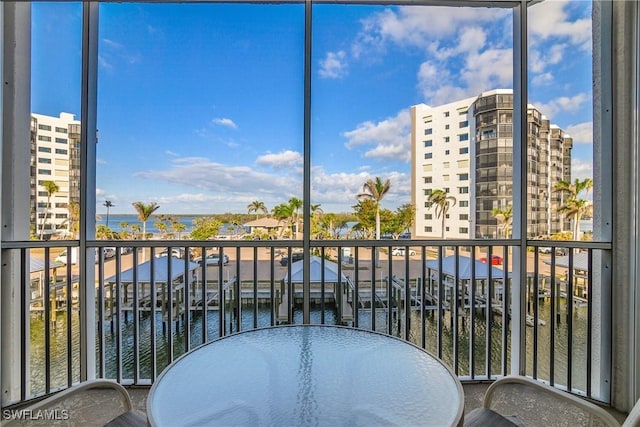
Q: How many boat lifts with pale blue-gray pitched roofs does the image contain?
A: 5